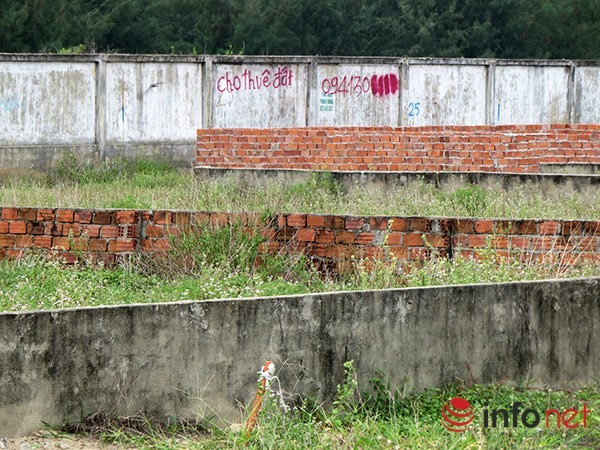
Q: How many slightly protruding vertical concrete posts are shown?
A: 6